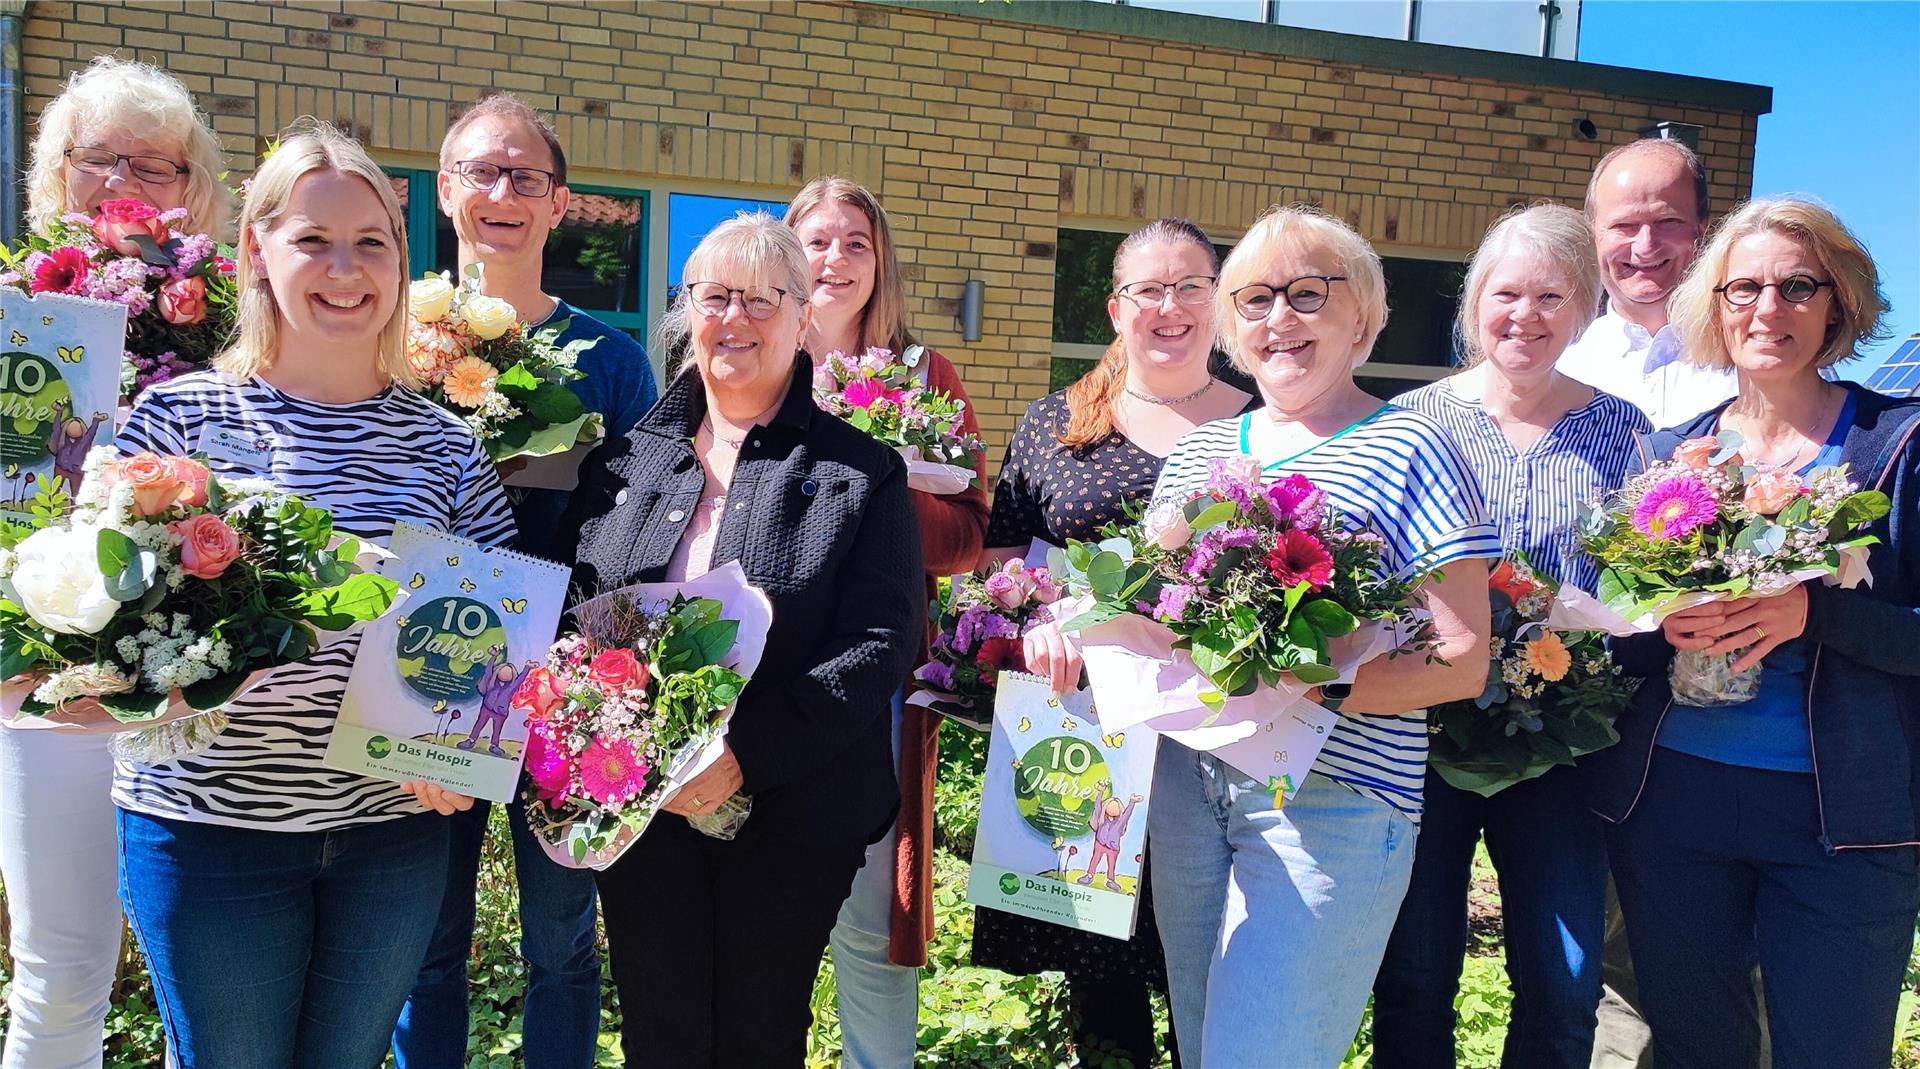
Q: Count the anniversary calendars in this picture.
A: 3